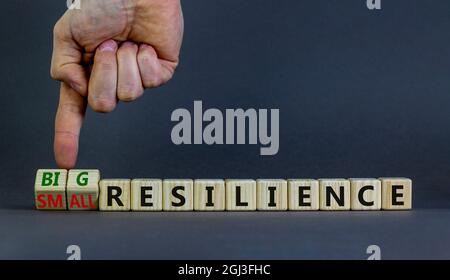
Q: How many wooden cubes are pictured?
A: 12